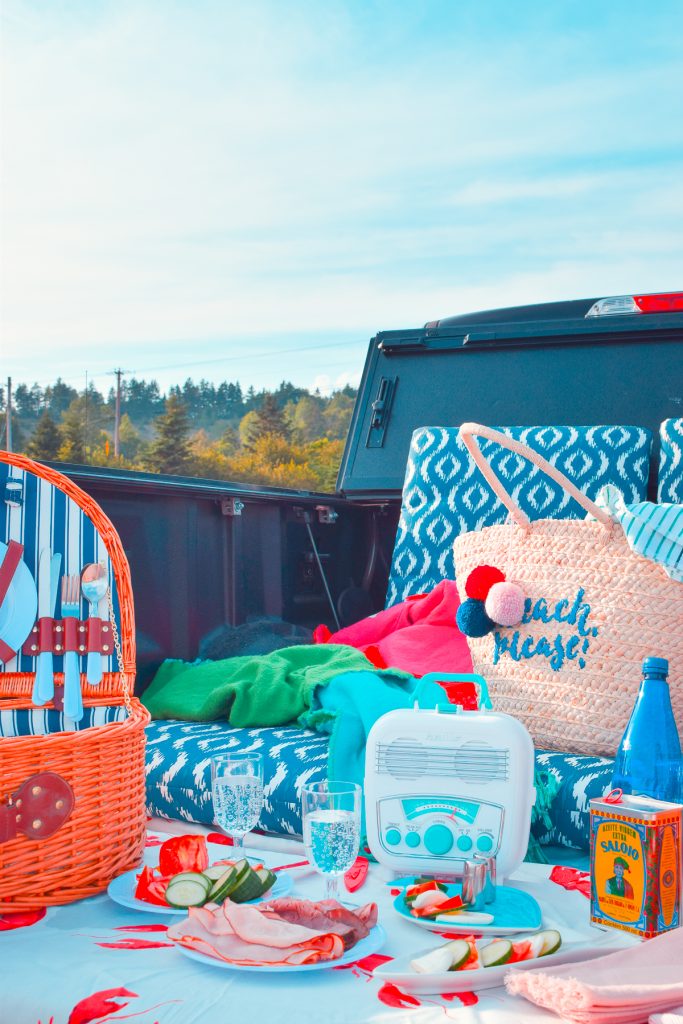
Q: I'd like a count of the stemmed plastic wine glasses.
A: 2